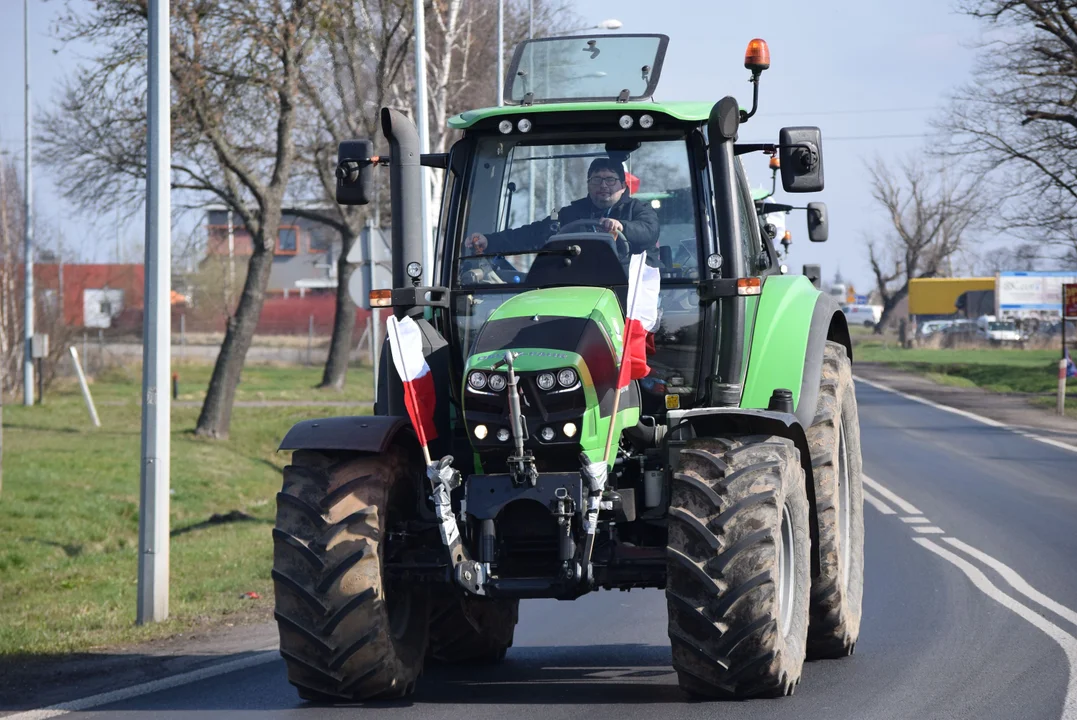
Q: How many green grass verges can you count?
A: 2